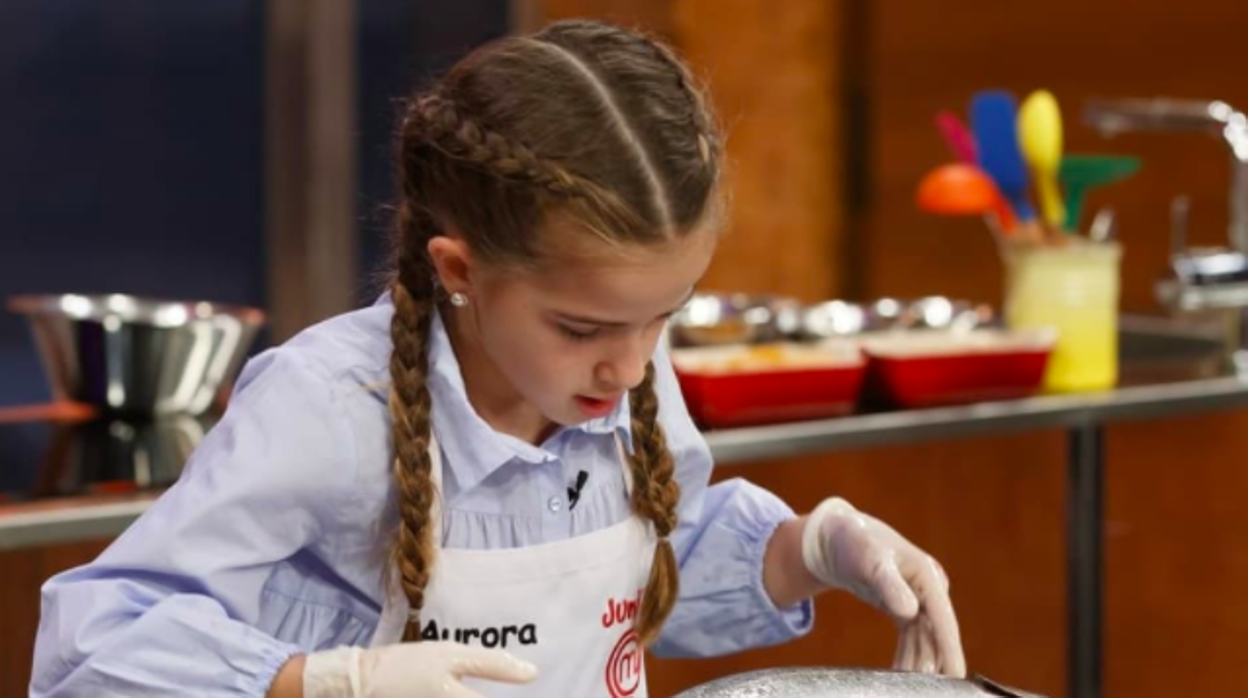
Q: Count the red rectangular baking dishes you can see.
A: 2